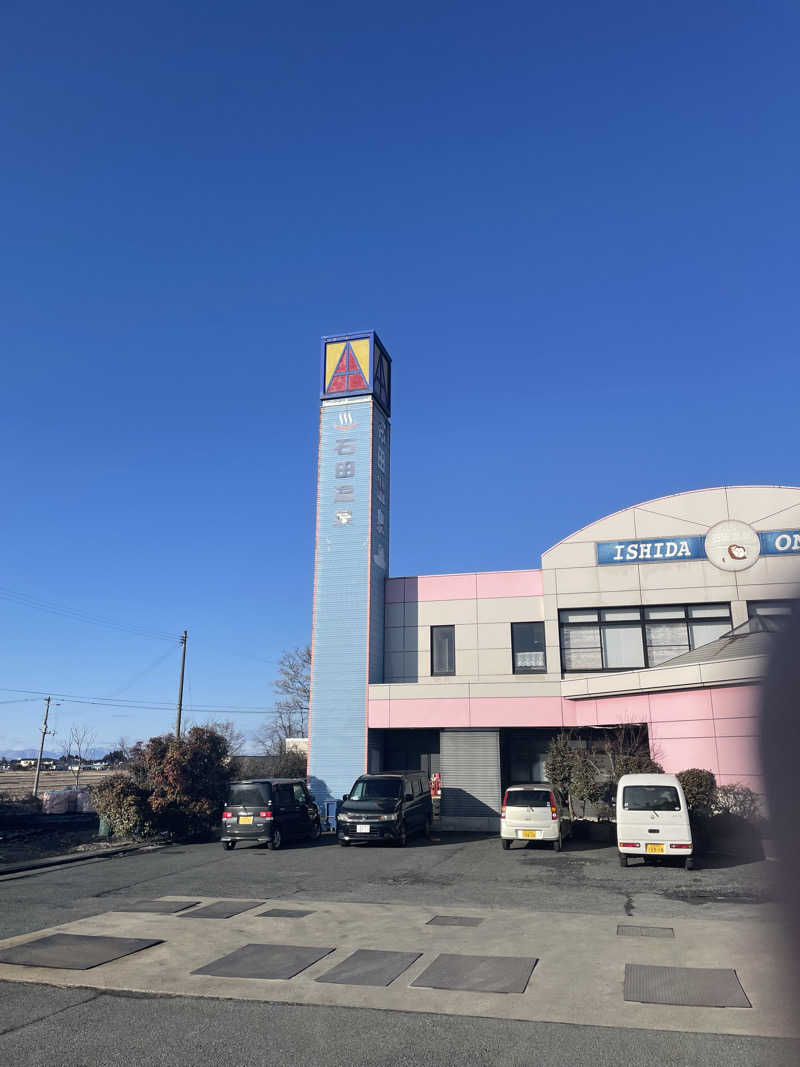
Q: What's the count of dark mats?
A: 10